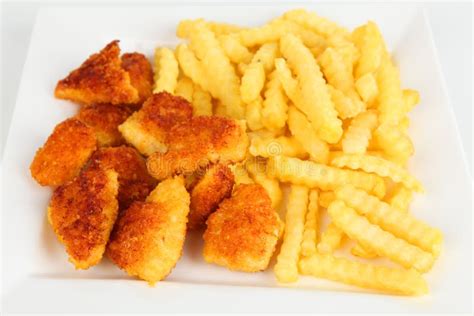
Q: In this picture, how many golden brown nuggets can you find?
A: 11